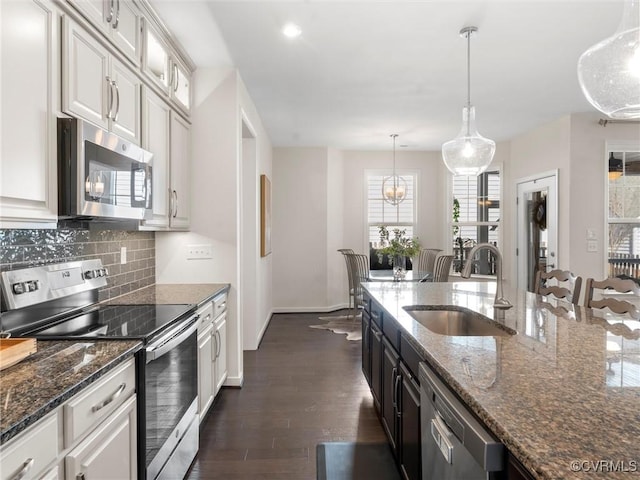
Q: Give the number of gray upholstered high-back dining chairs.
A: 4